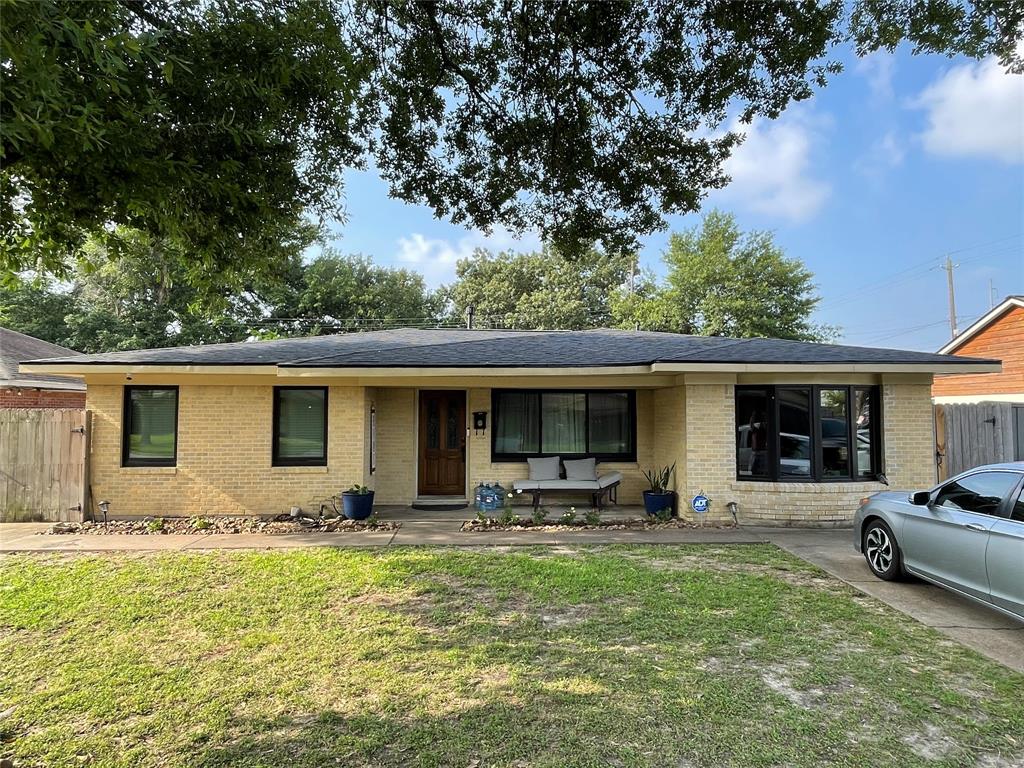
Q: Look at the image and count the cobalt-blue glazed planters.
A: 2